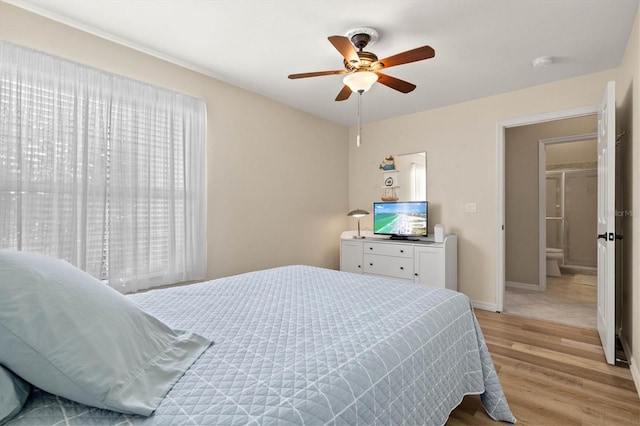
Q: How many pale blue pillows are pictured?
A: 2